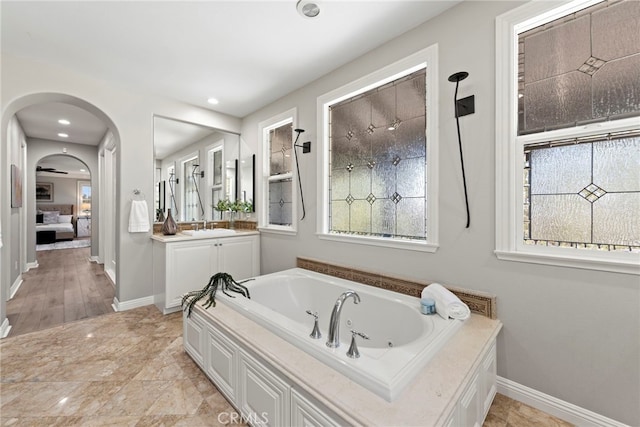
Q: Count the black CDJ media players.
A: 0